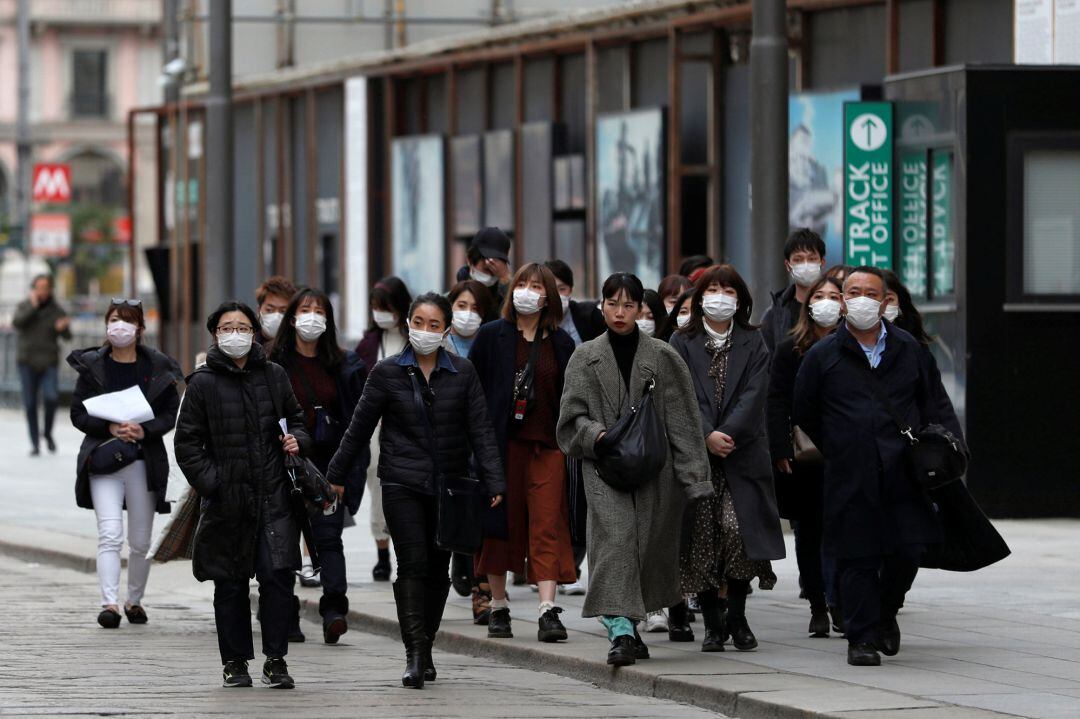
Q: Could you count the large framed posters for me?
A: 3